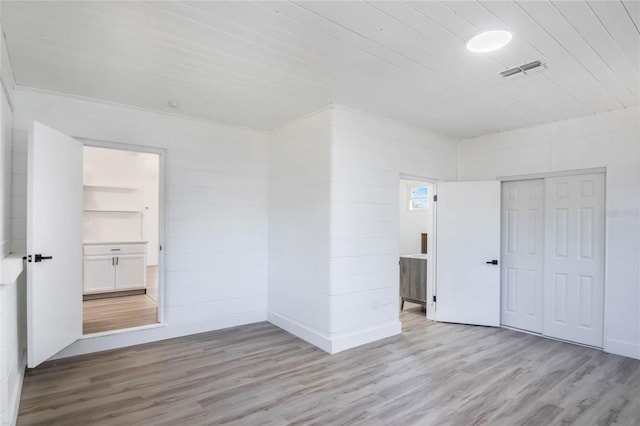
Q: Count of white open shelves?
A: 2